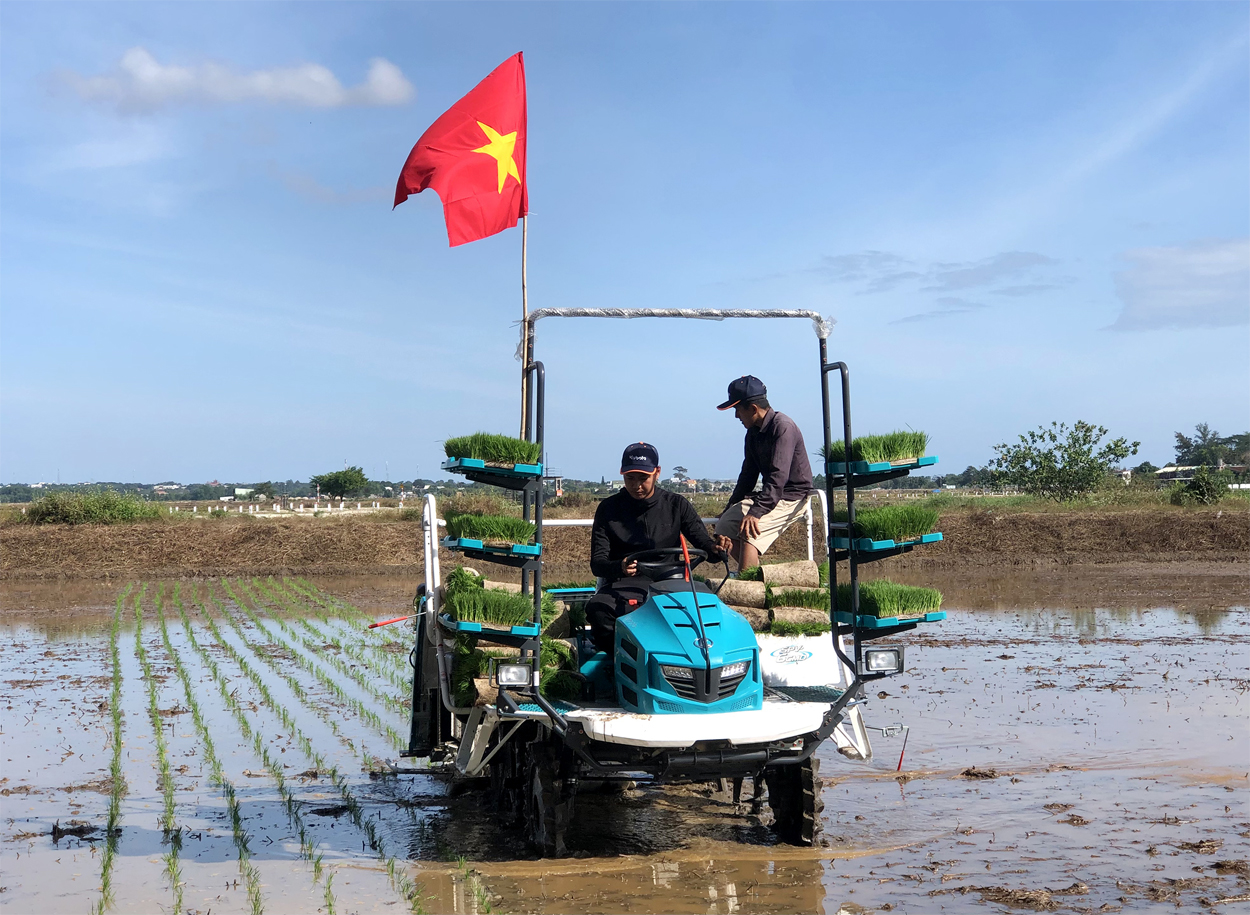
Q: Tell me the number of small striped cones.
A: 0